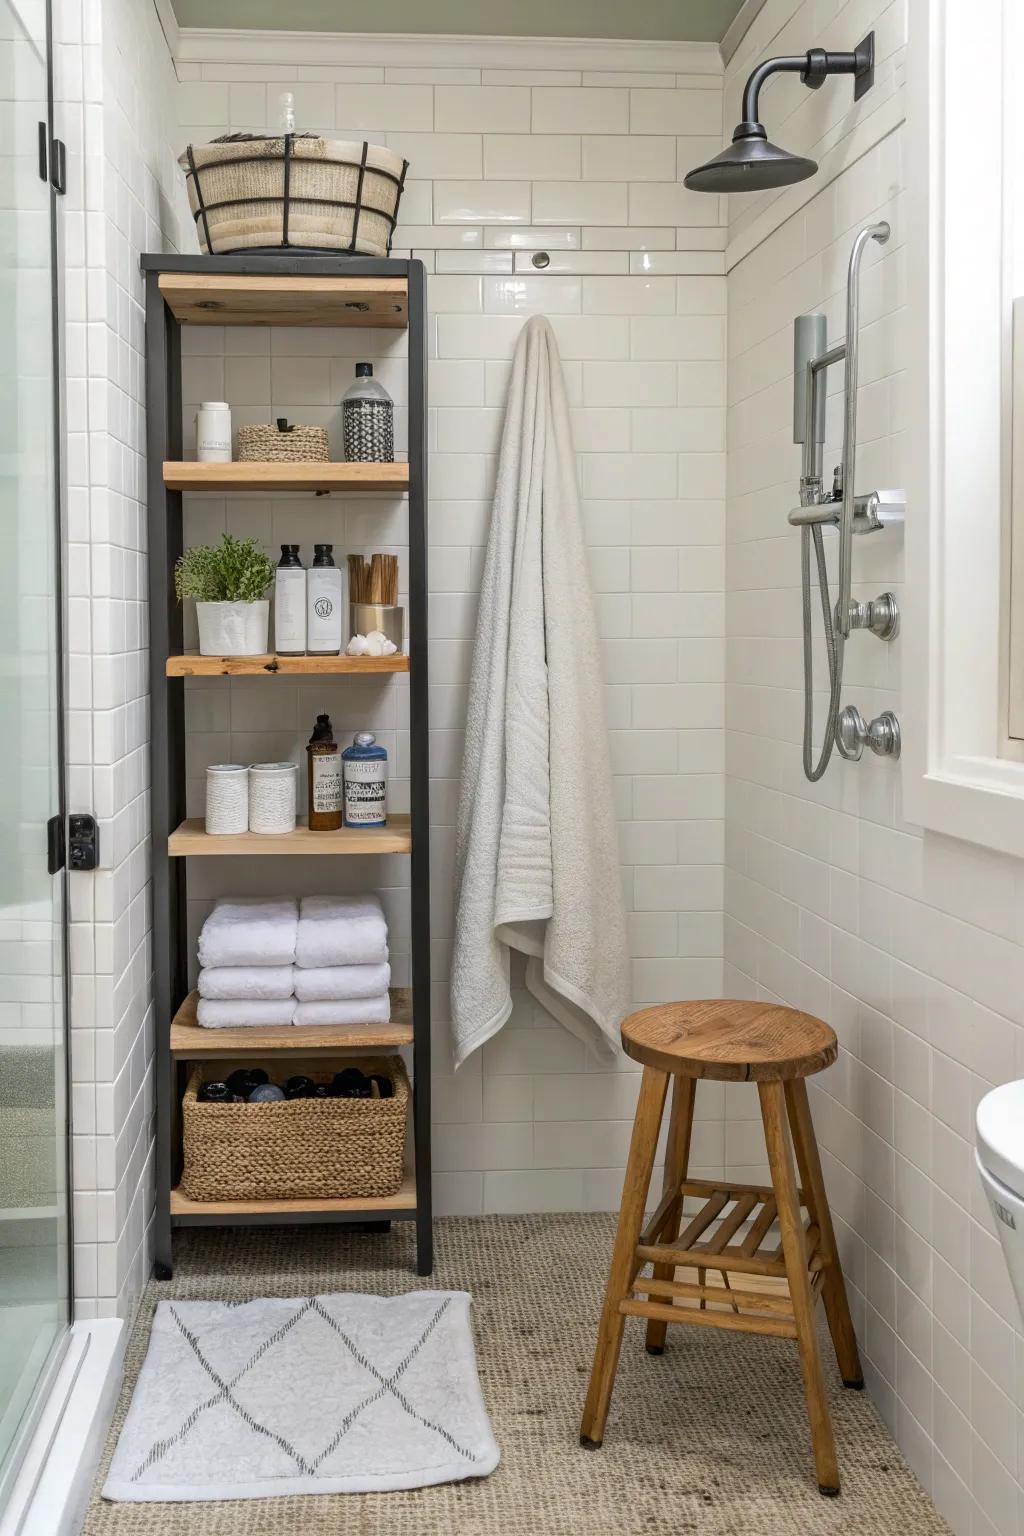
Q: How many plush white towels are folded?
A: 6